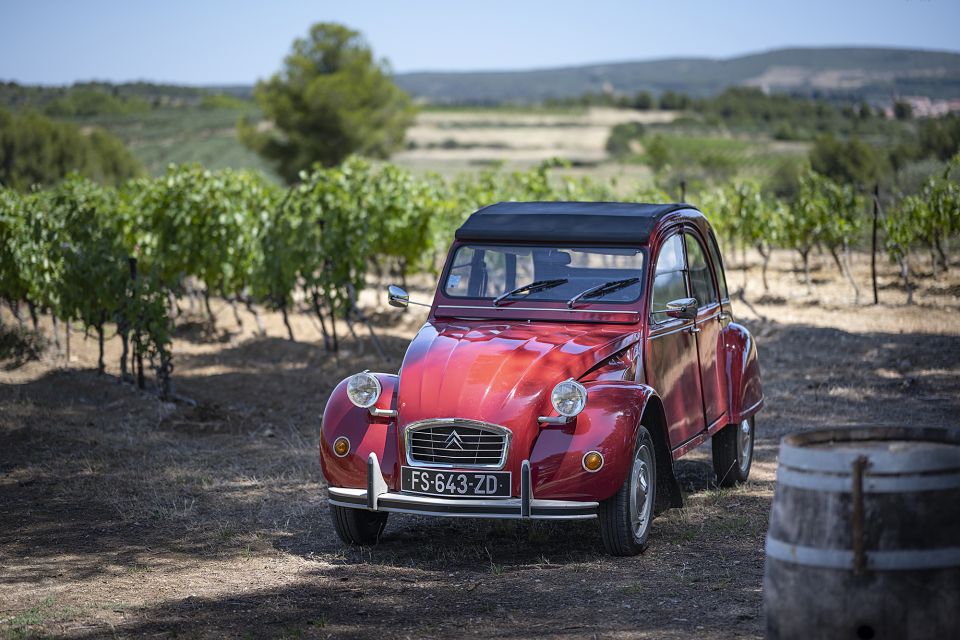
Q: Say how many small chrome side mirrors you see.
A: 2